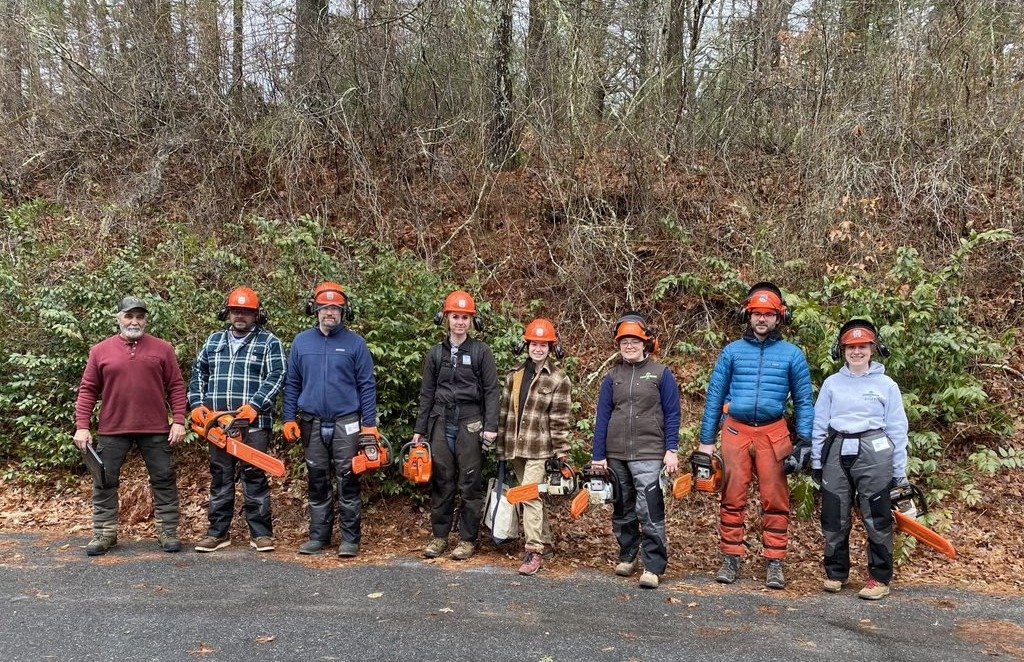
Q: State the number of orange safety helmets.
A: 7